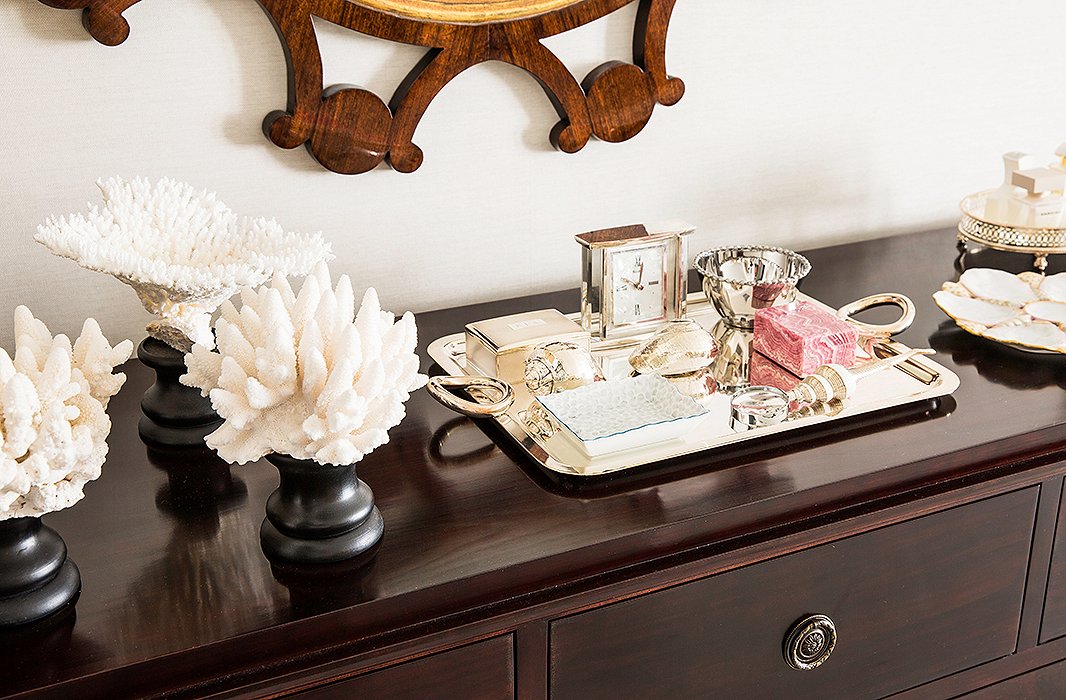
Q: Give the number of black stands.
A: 3